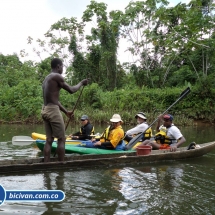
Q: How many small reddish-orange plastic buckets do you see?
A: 1